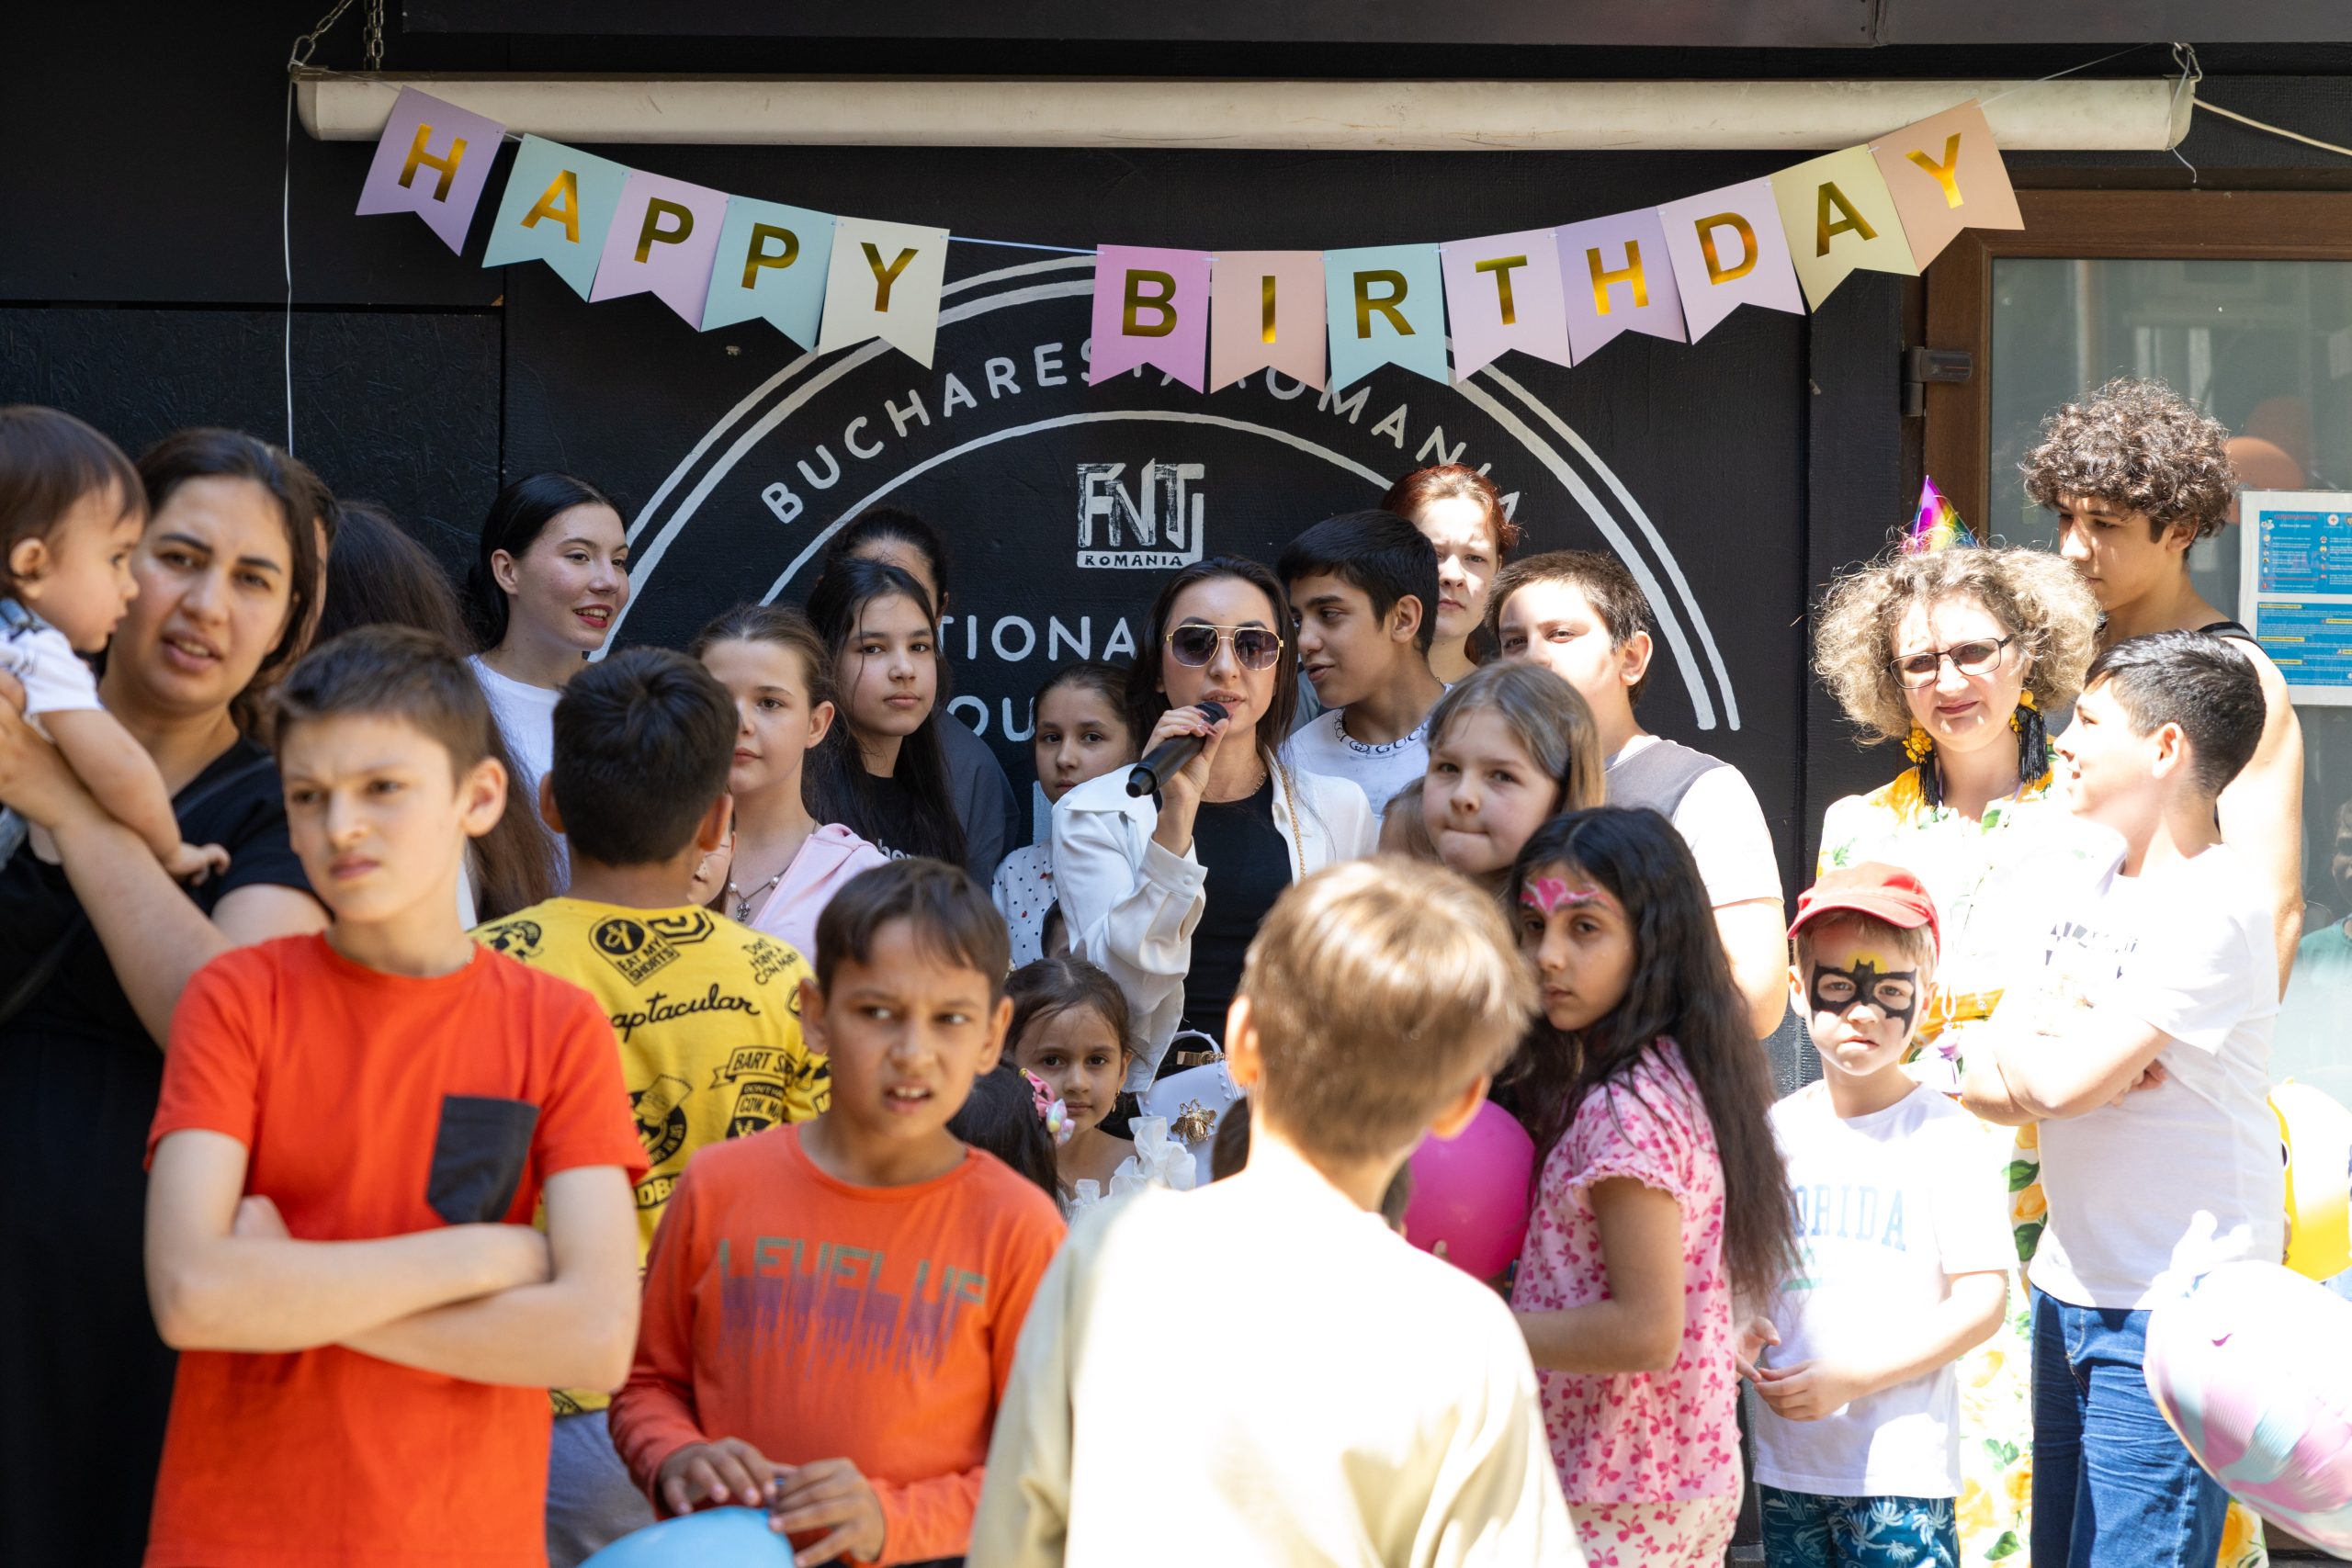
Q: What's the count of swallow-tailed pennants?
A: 13